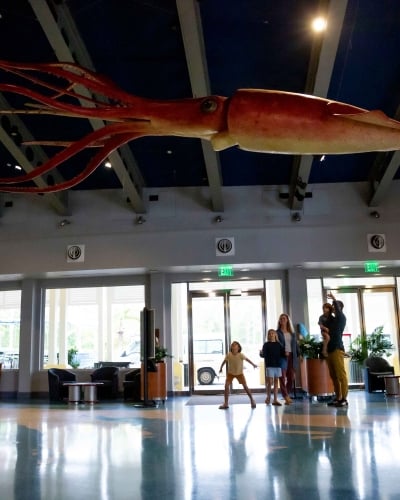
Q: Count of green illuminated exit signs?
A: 2